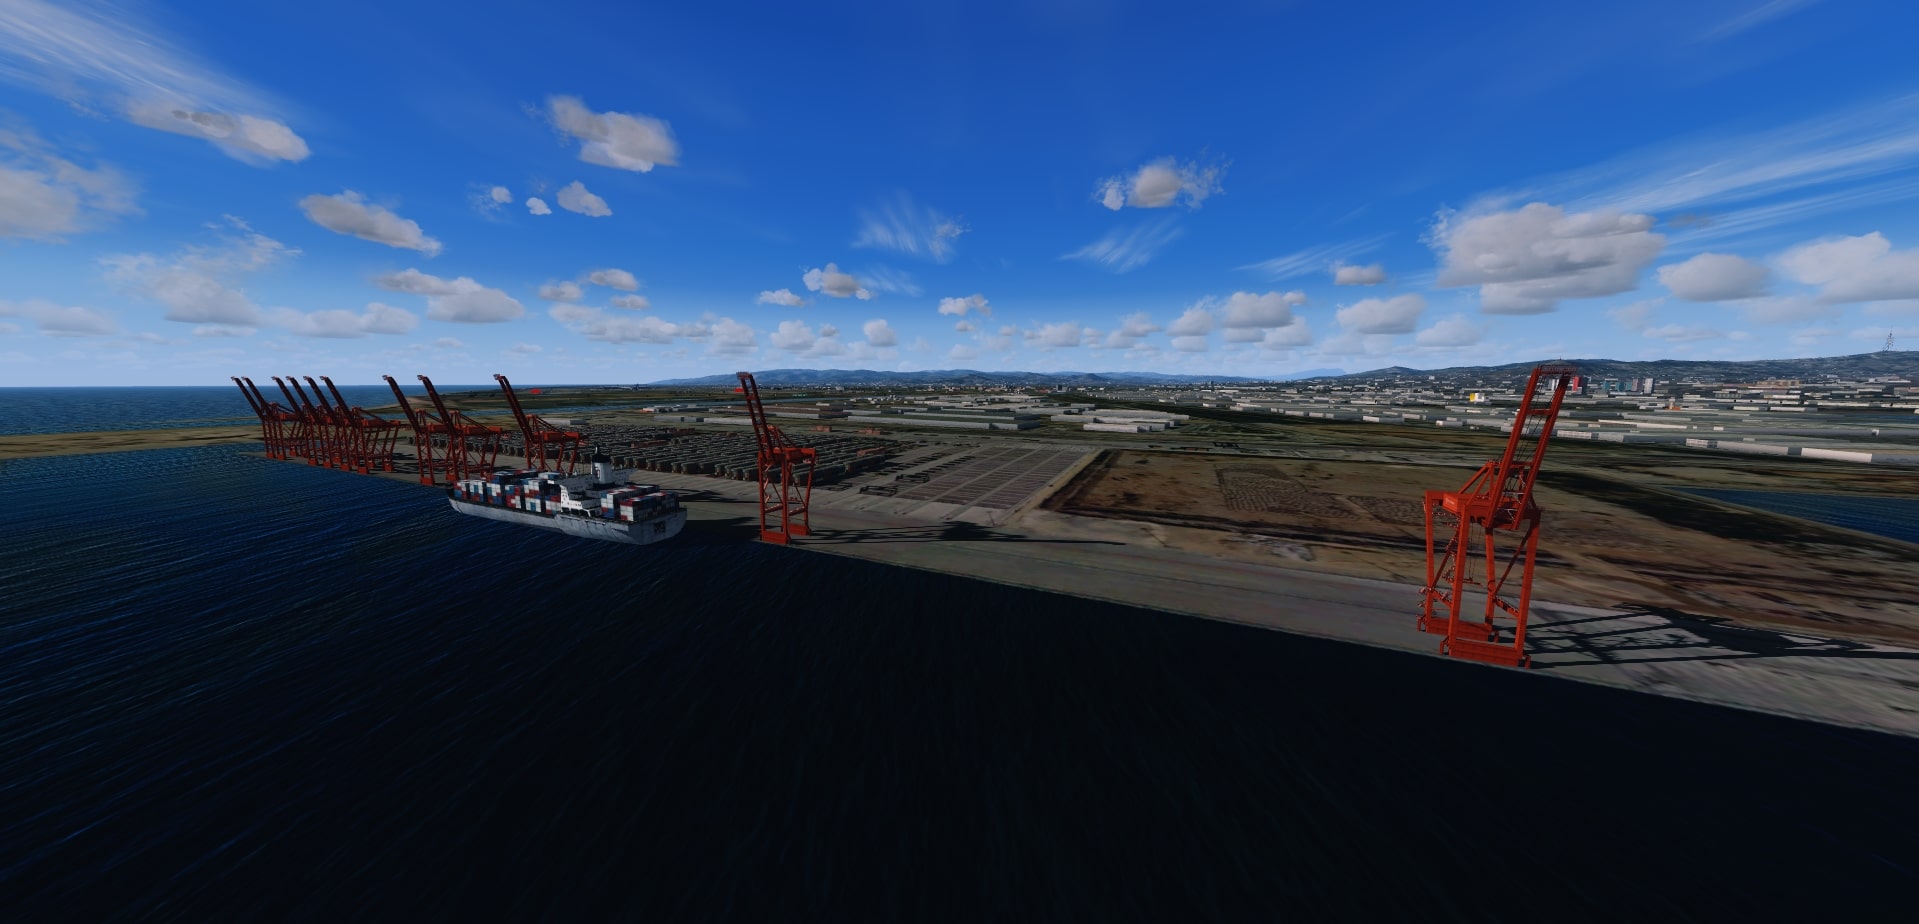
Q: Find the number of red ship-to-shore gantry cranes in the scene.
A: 11